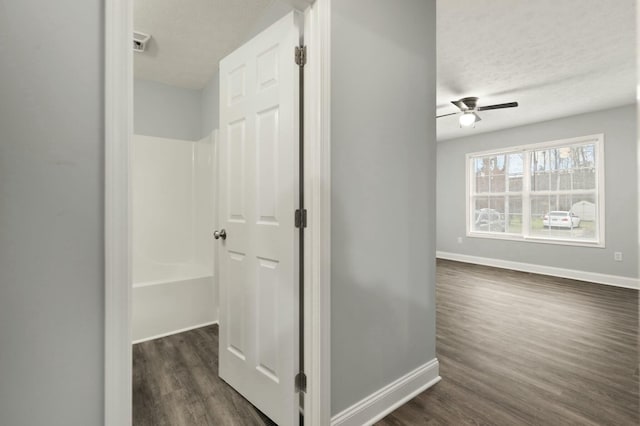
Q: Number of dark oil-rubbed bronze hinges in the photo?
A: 3